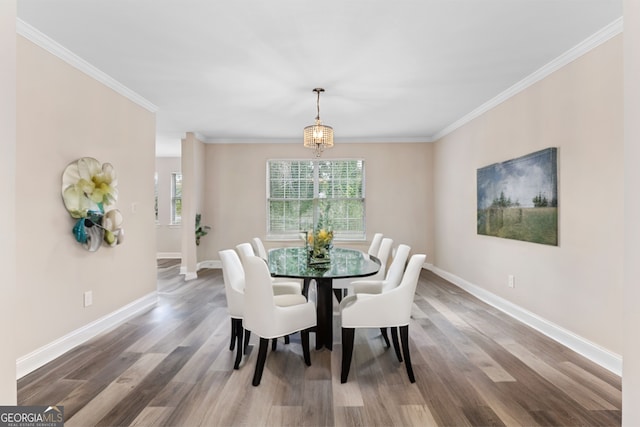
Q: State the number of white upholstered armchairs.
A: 8